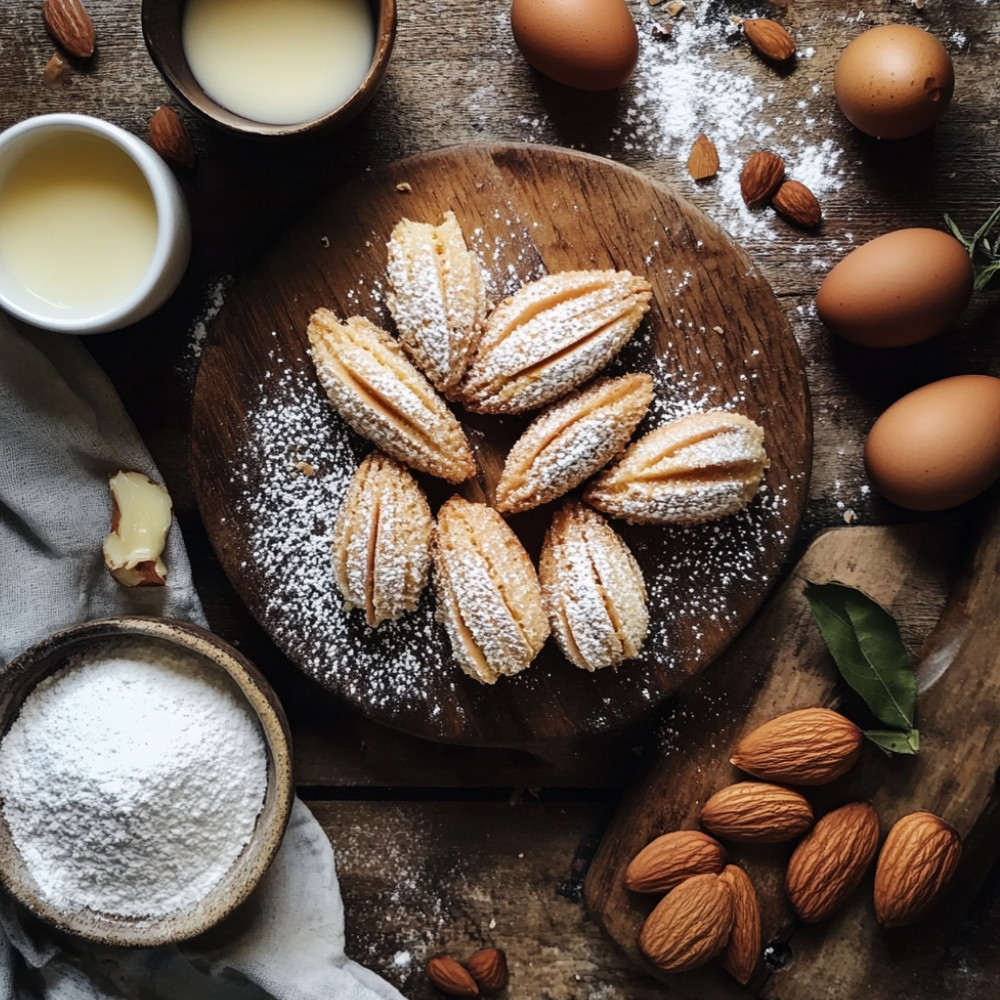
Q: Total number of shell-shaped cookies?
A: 8